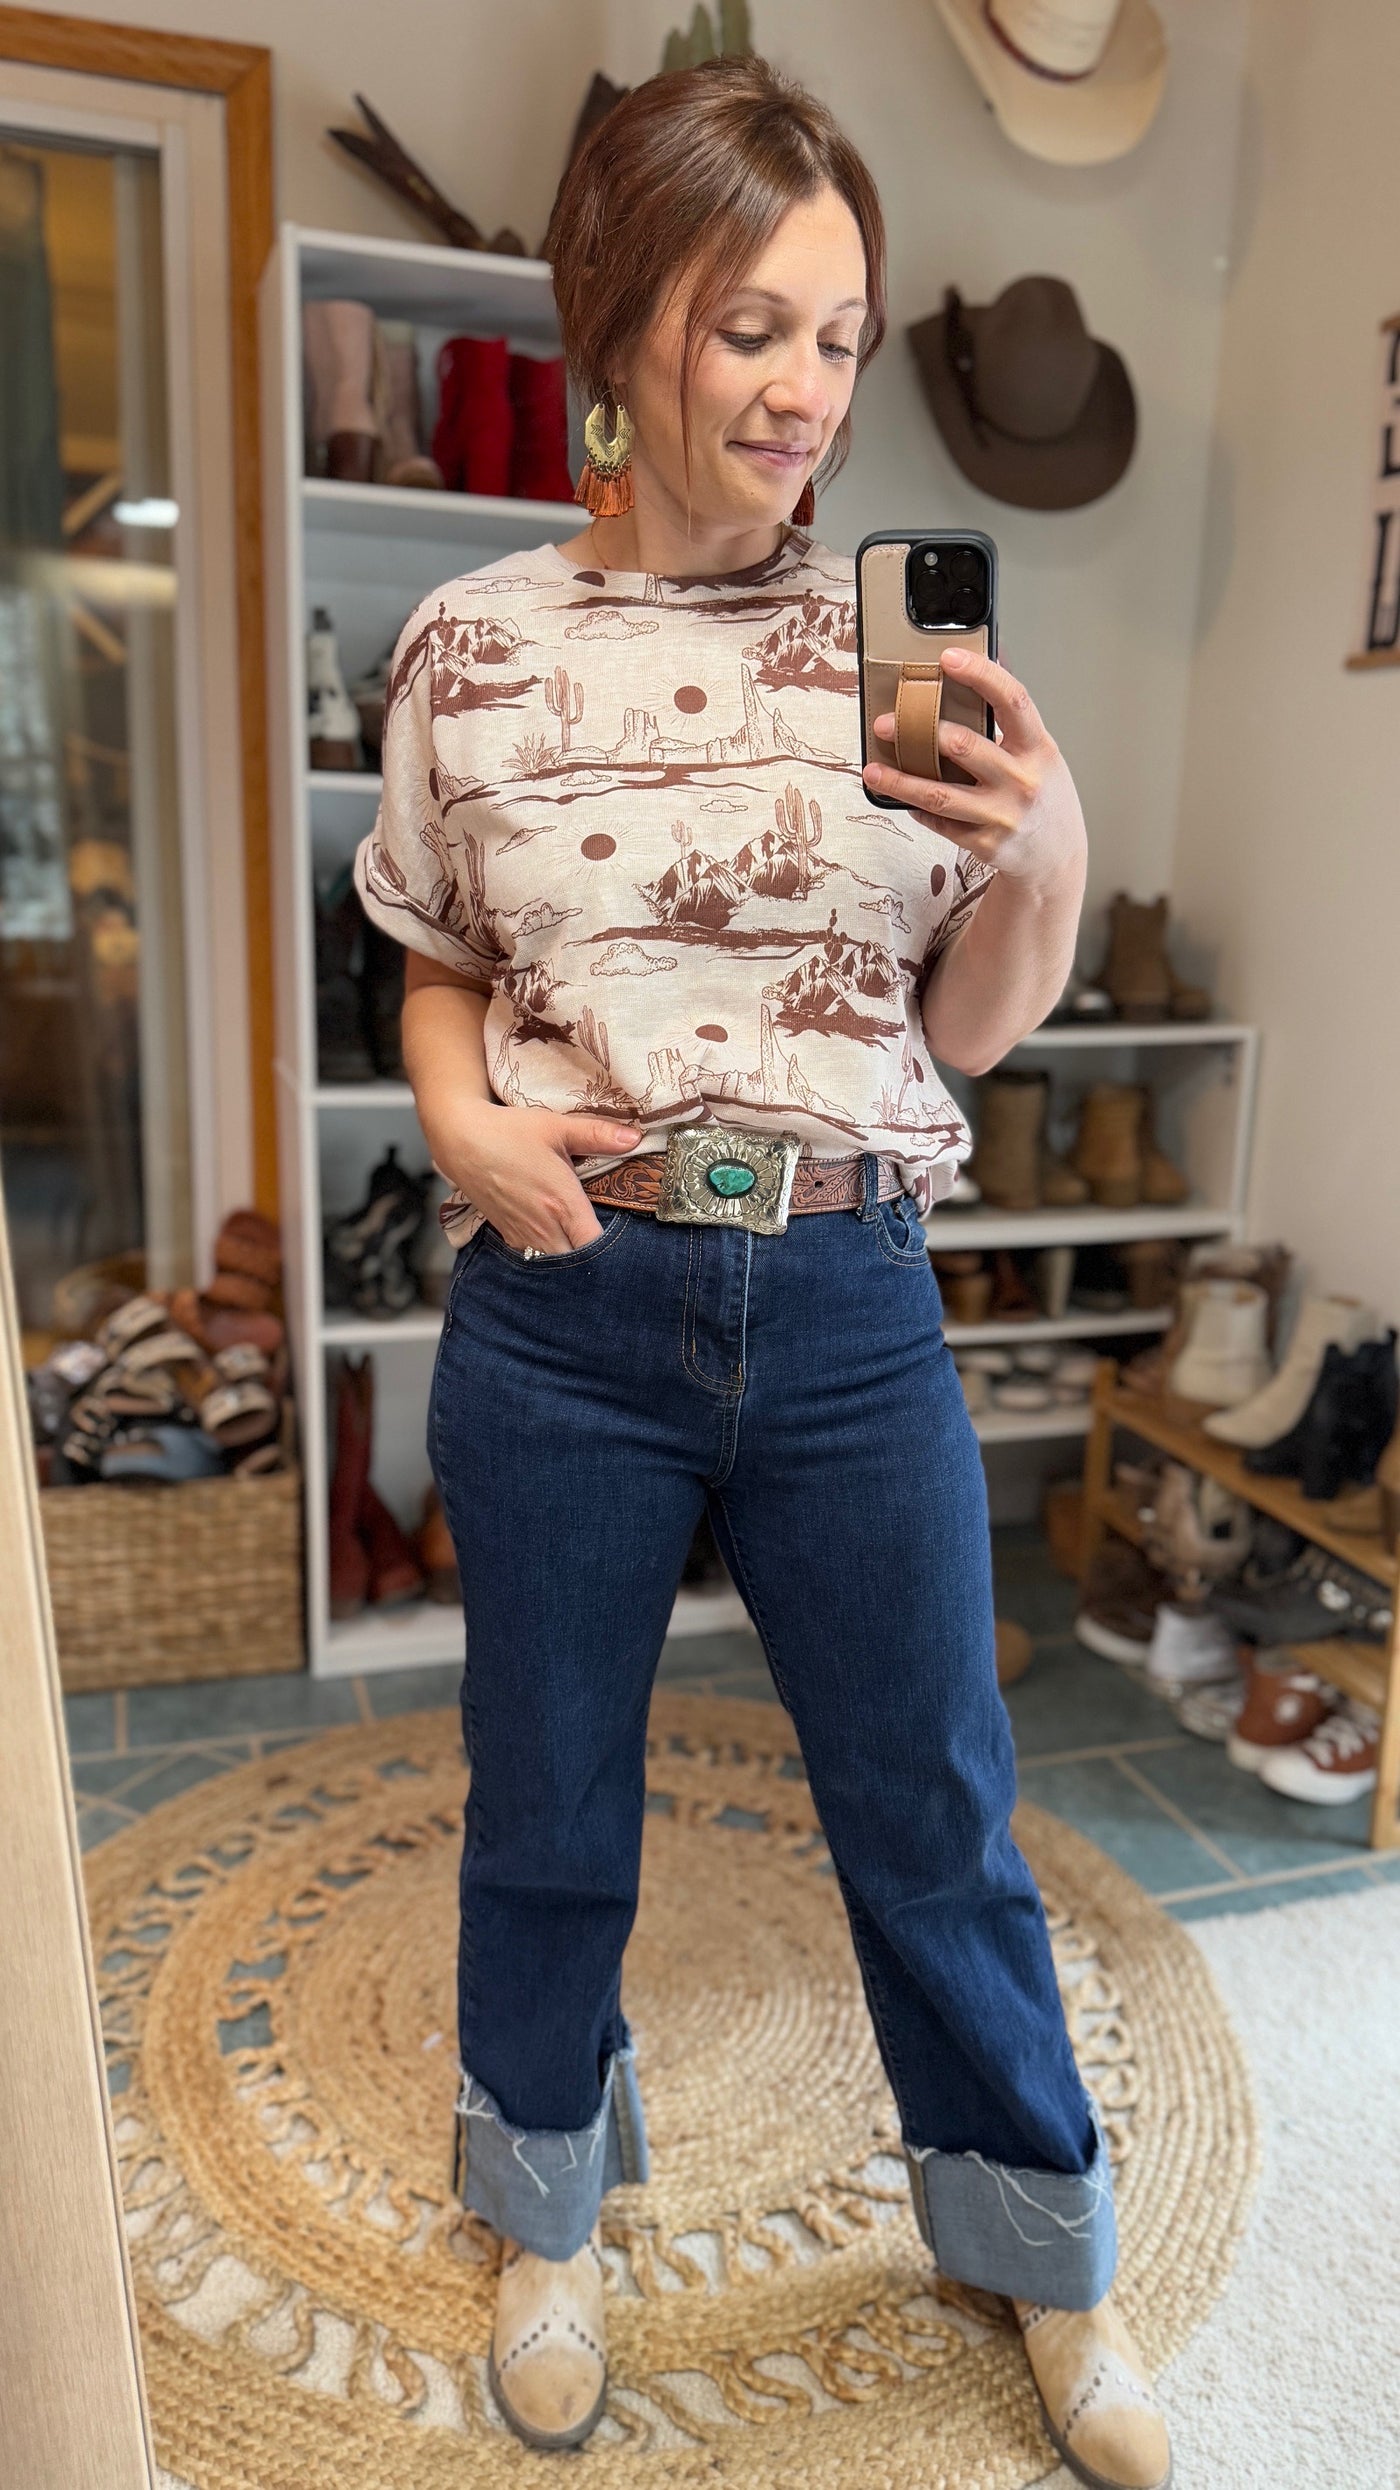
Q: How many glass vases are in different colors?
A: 0